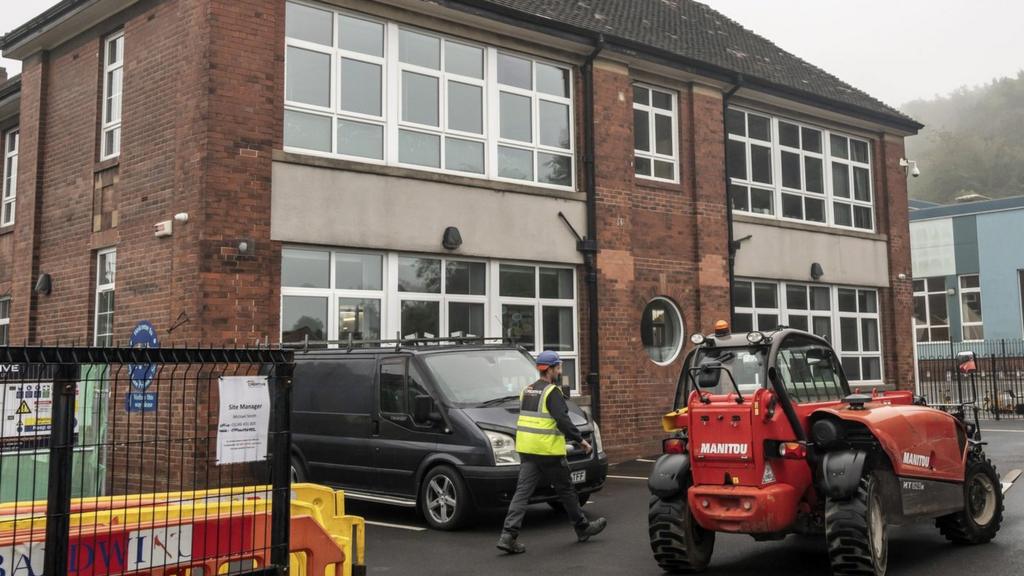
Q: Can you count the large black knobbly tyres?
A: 3